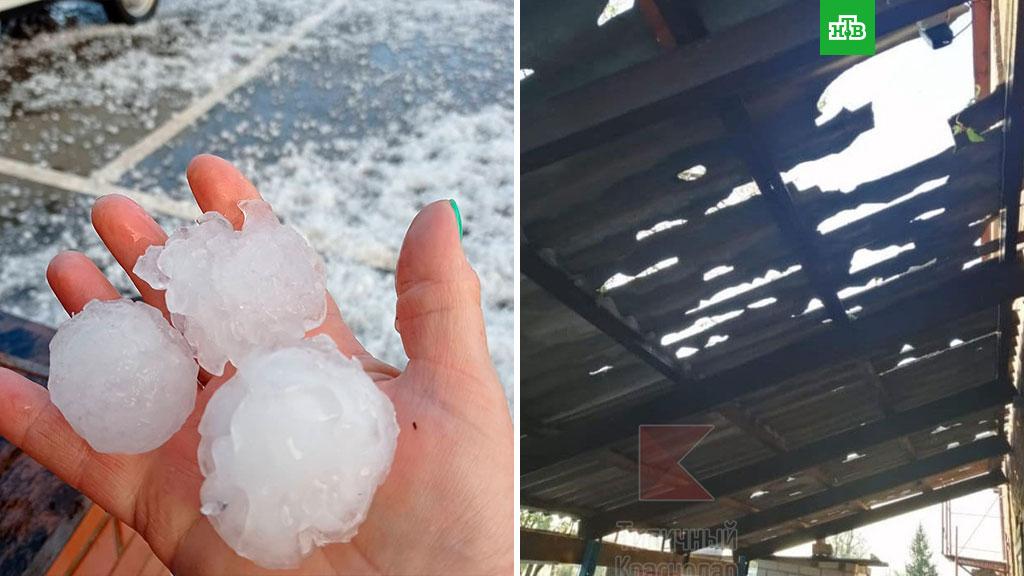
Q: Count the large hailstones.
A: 3